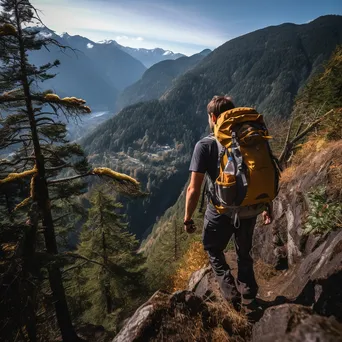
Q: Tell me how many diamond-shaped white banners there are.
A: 0